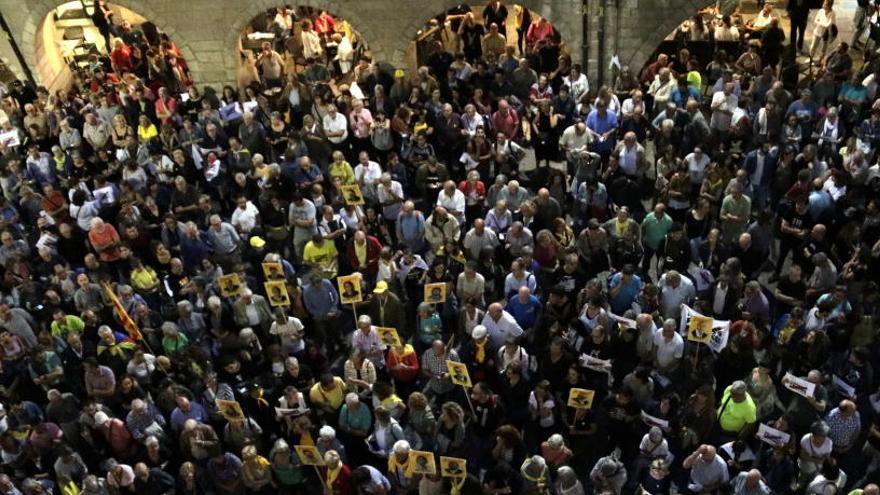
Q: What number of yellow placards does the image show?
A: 14